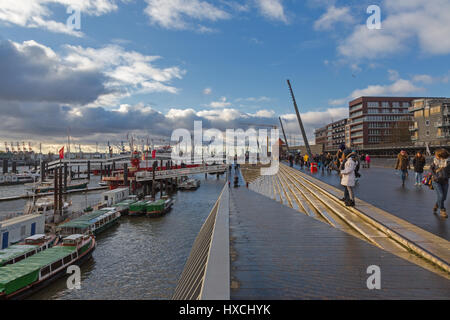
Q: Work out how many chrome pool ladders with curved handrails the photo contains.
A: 0